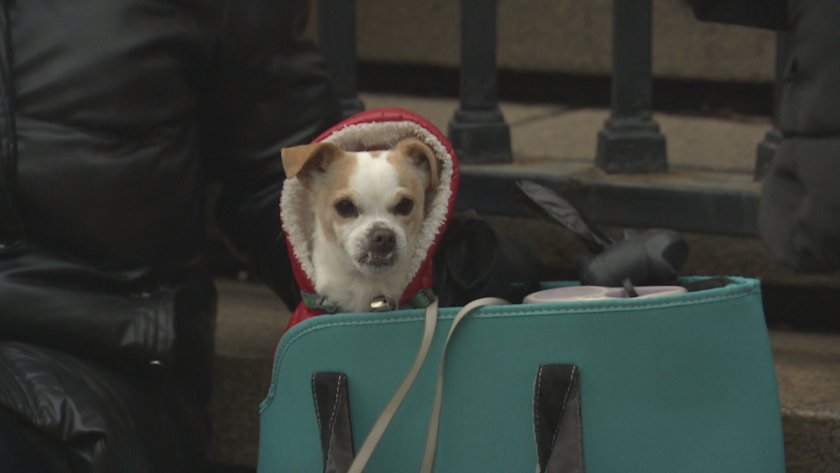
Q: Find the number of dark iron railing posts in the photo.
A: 4